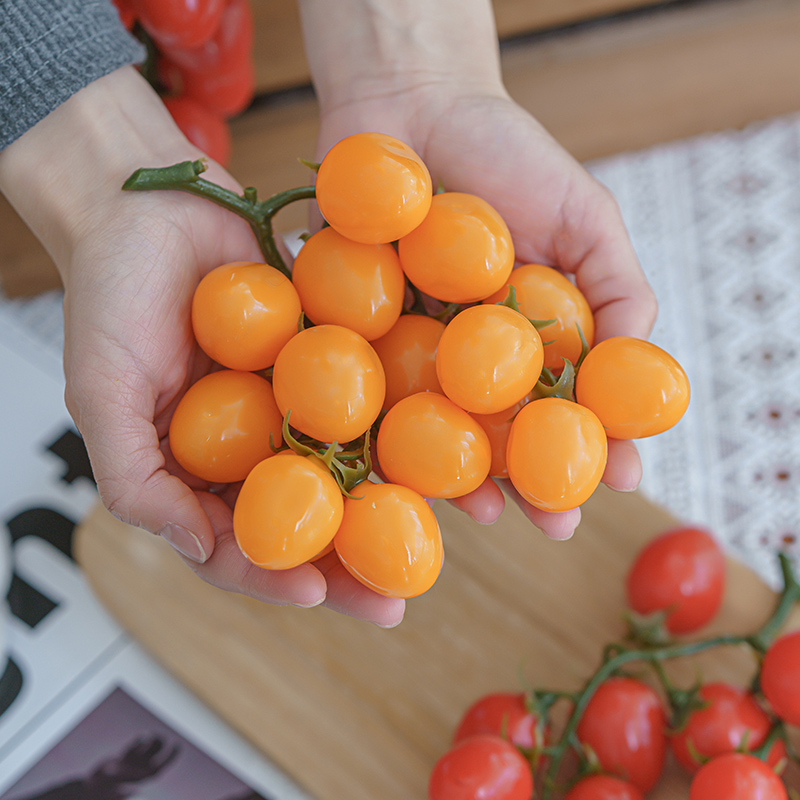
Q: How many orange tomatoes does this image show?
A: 15